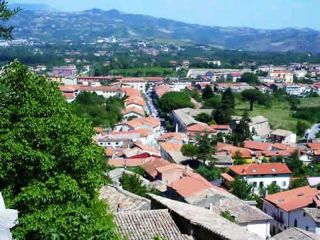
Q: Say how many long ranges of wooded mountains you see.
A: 1